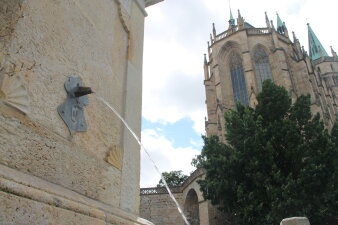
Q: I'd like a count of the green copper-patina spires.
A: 3